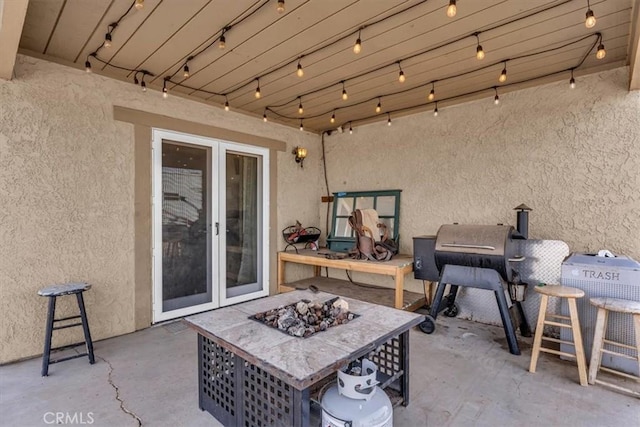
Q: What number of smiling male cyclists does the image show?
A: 0